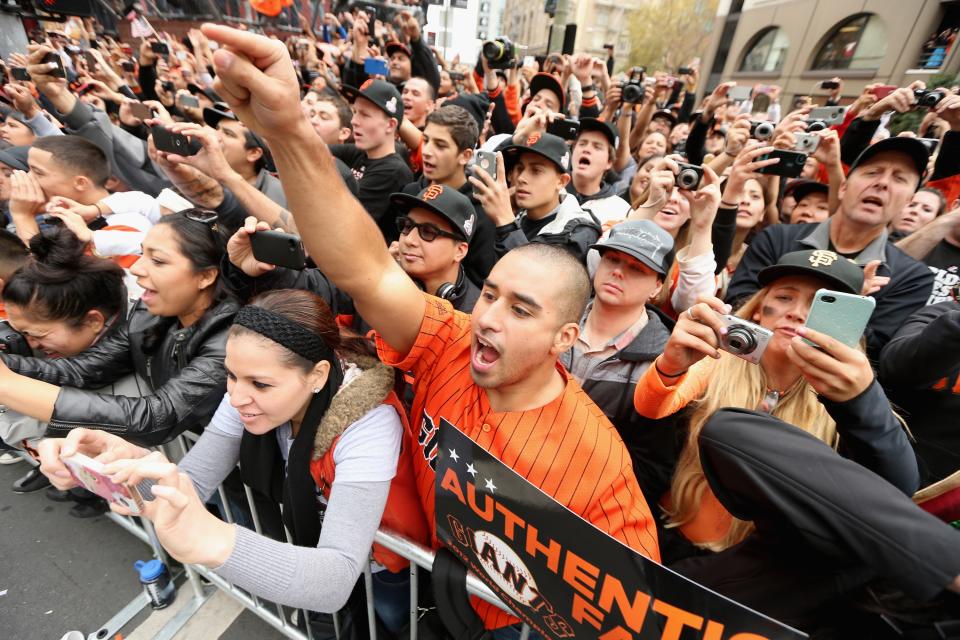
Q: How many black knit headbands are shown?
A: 1